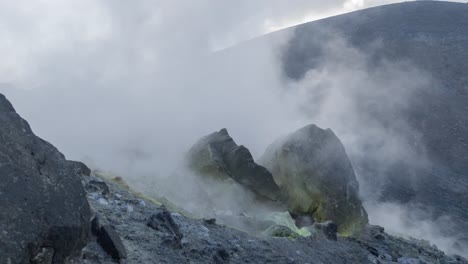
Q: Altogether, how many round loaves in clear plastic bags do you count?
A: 0